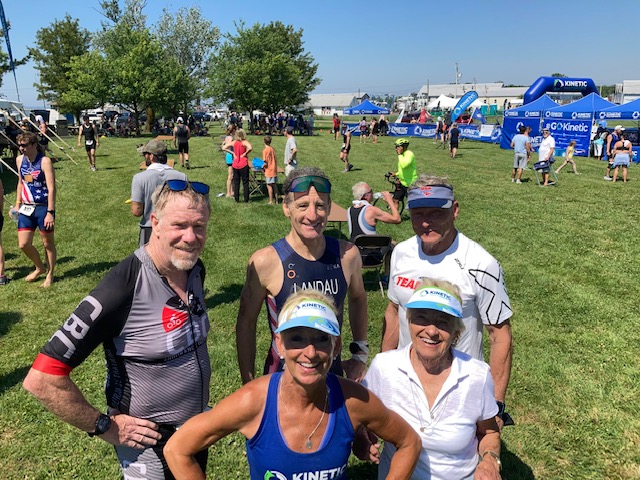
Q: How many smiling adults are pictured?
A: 5